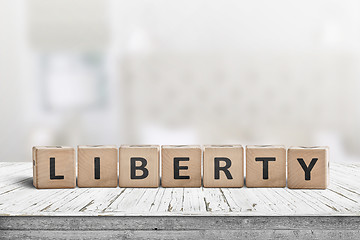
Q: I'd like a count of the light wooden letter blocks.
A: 7